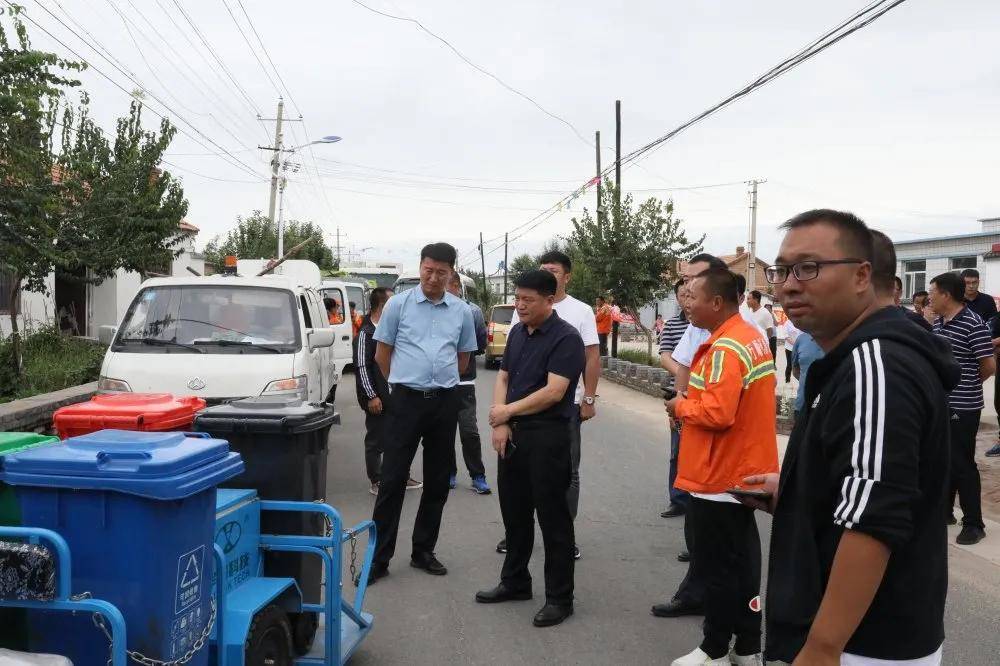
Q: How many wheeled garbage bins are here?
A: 4